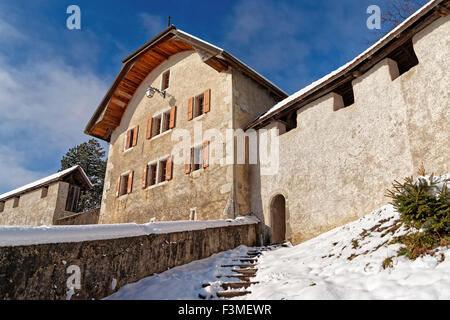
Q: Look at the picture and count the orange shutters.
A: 12